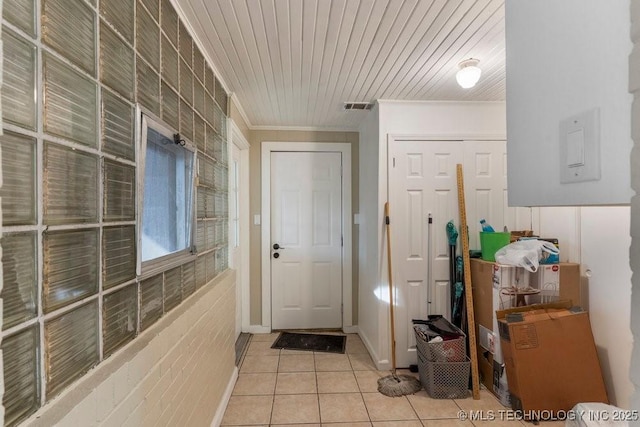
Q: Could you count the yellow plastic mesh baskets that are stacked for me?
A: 0